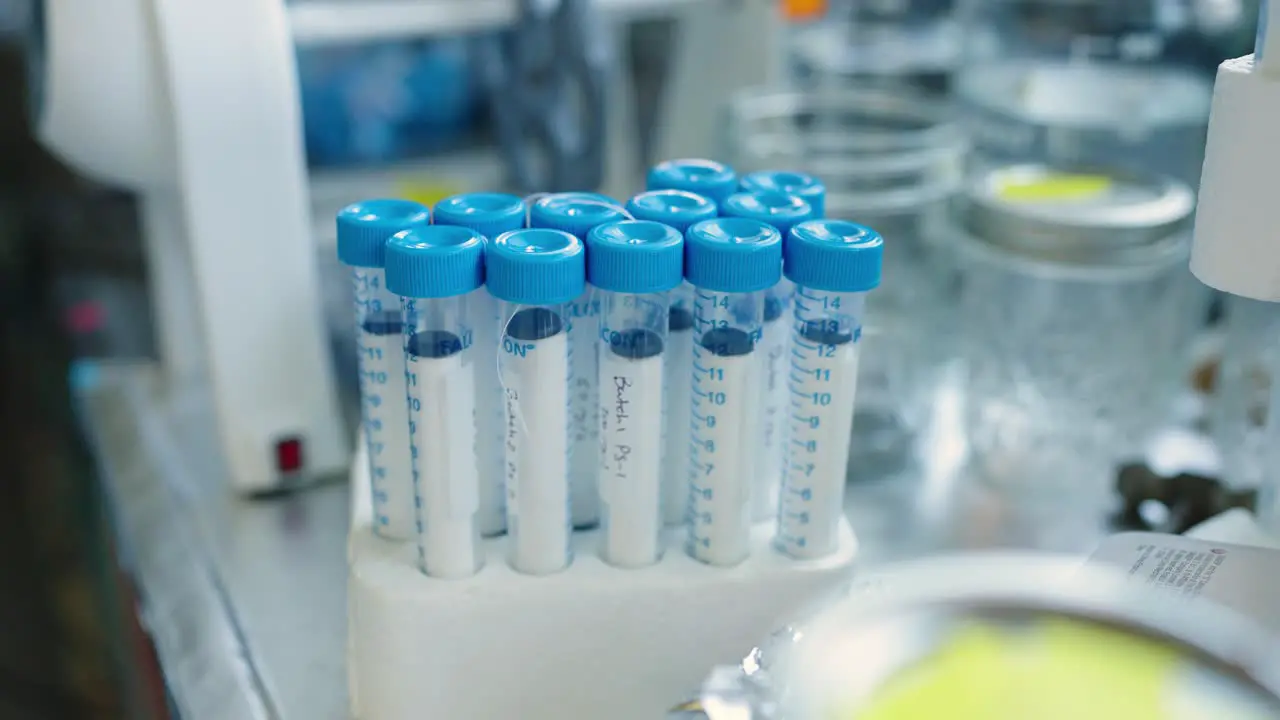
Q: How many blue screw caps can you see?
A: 12